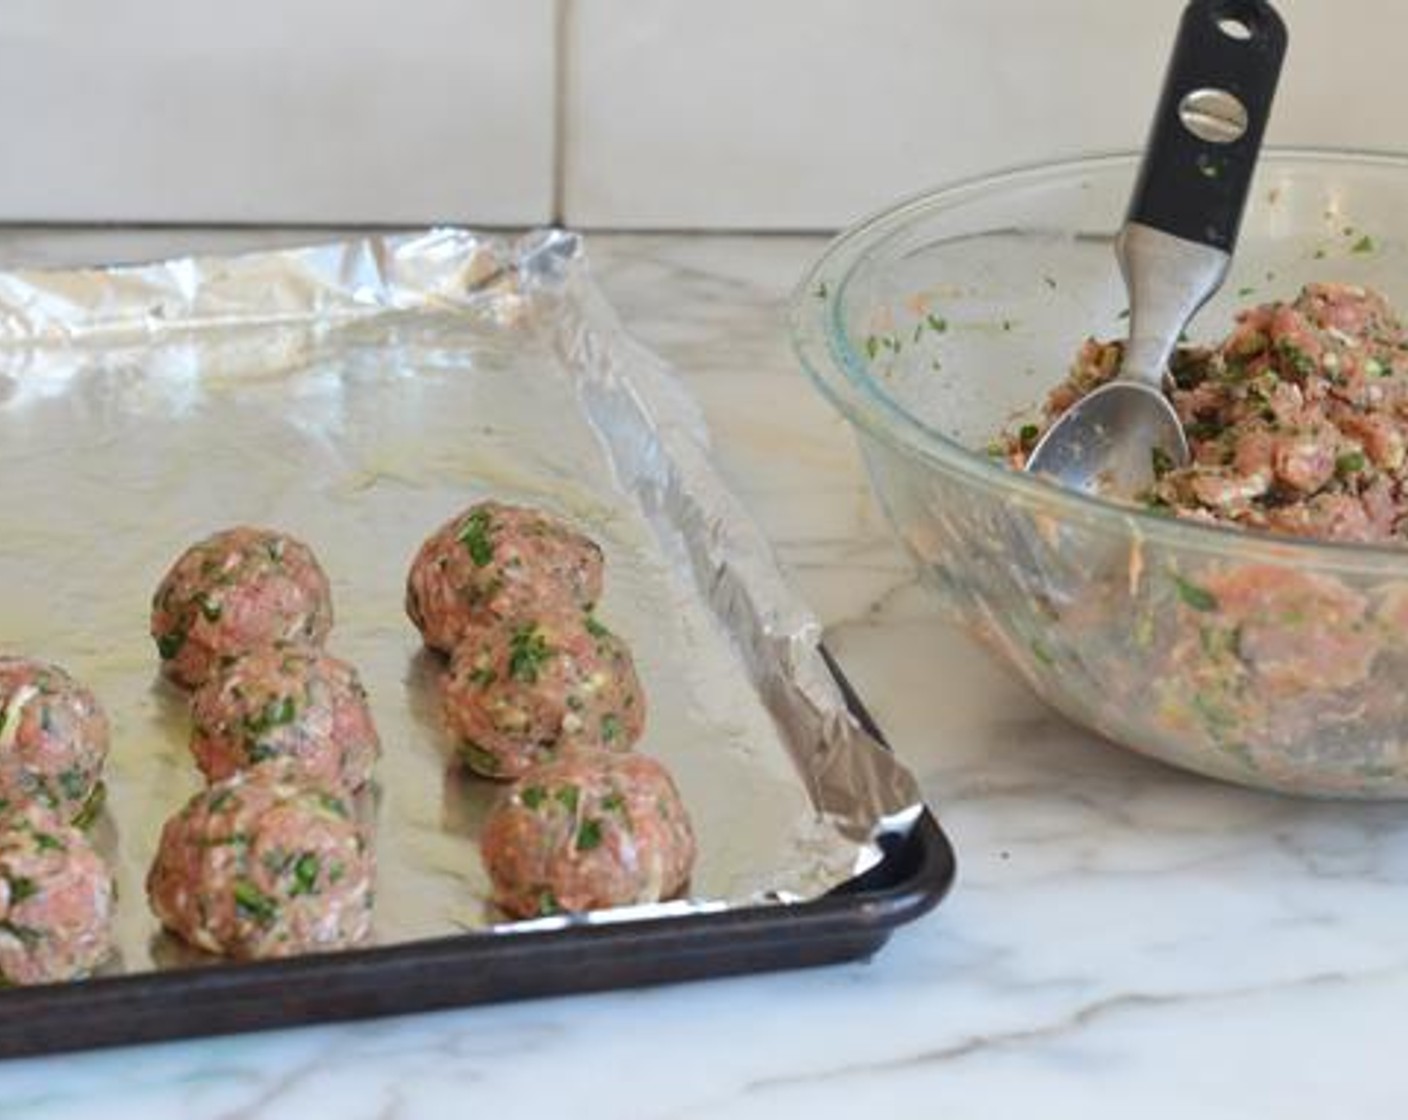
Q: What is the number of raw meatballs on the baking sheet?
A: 8